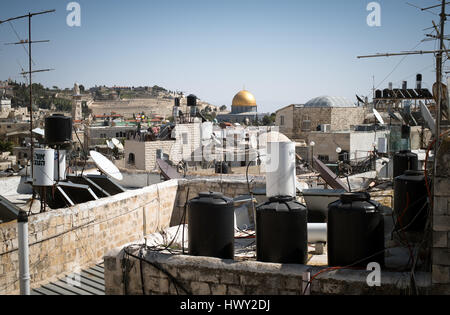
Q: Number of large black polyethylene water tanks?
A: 6